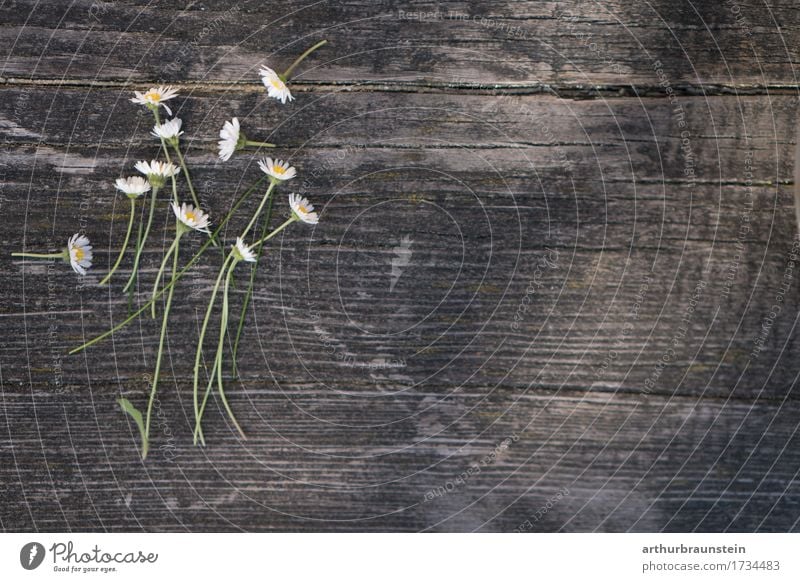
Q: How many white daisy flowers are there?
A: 11